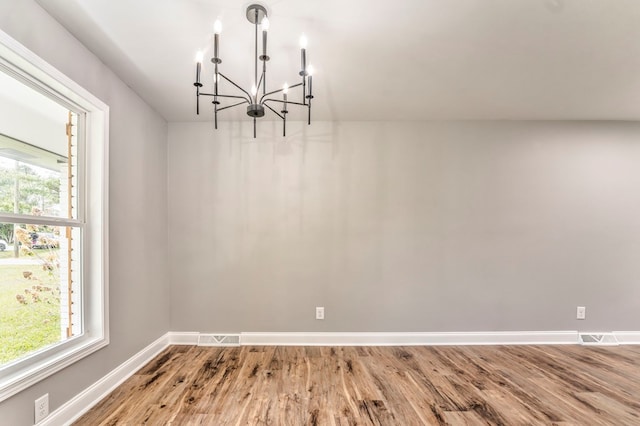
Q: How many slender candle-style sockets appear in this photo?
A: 8